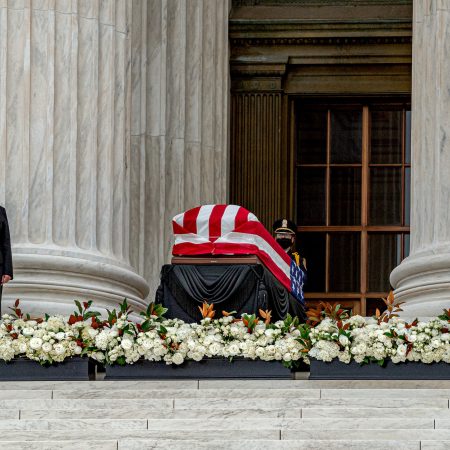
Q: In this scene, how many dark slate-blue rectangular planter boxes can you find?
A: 3